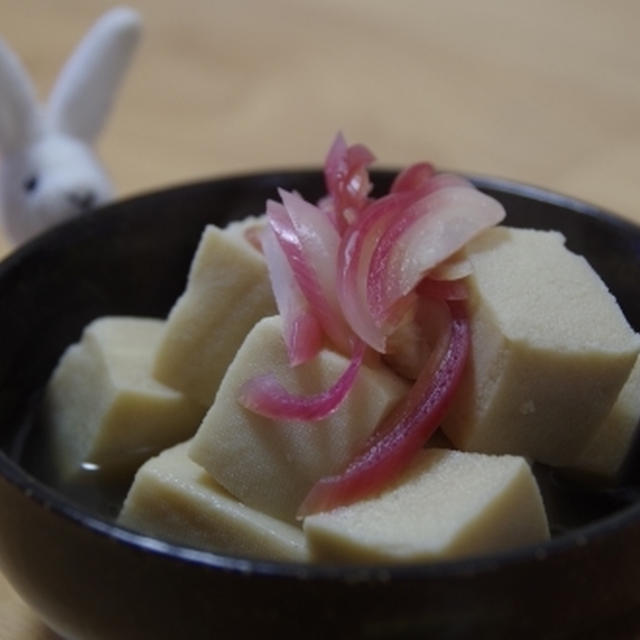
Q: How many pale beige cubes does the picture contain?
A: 7